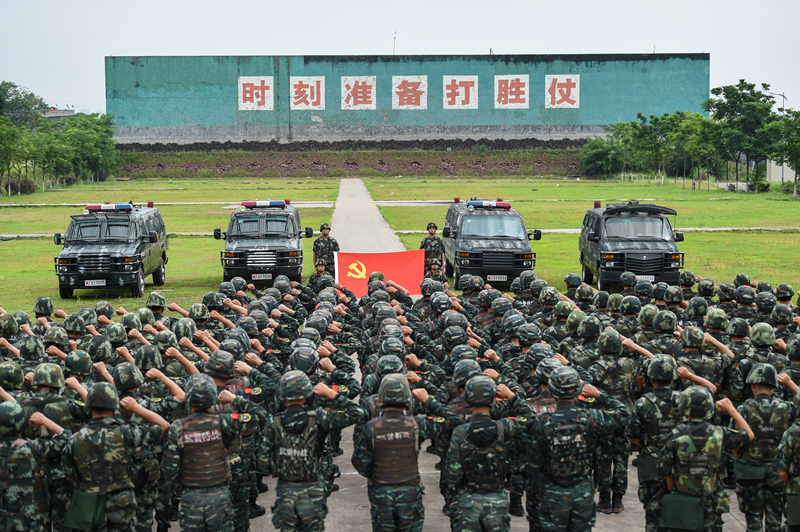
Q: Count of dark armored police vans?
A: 4